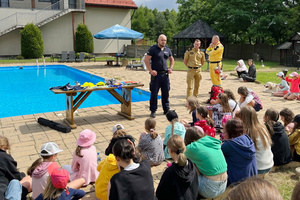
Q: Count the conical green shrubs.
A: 2